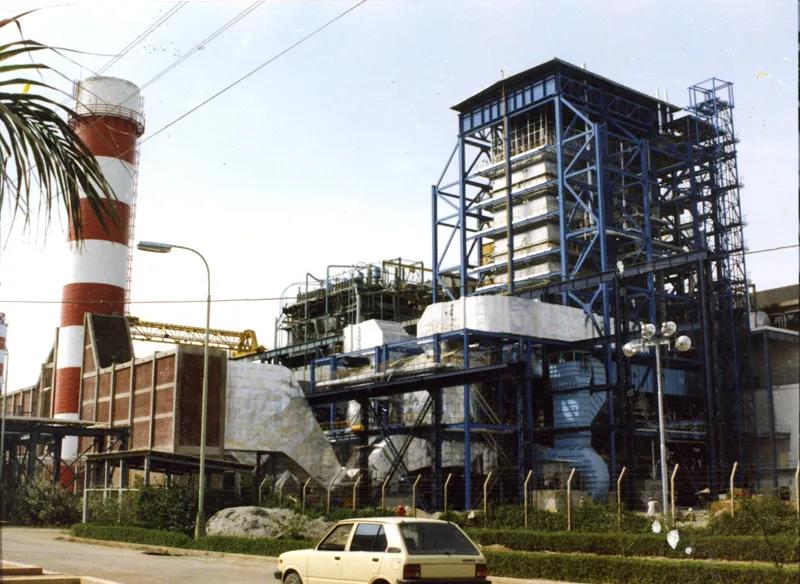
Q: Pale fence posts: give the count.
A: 15